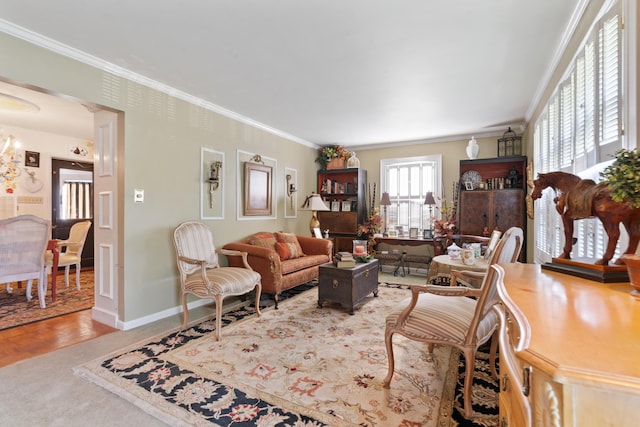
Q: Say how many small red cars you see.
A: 0